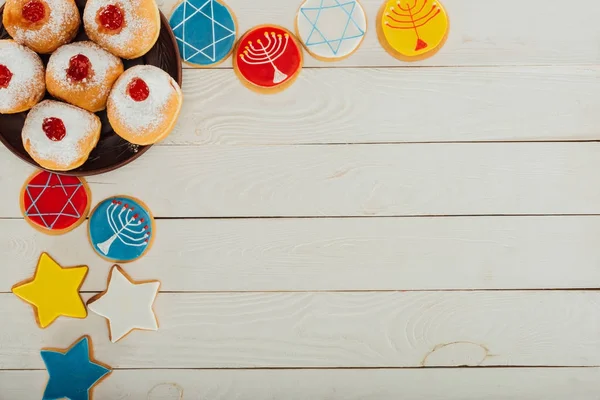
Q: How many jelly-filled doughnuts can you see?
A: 6